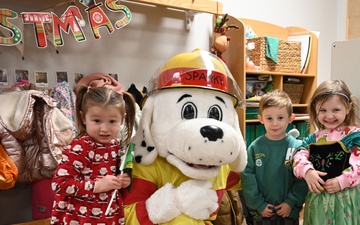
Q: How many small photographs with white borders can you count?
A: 6